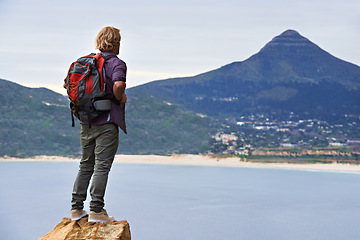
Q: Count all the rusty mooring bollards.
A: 0